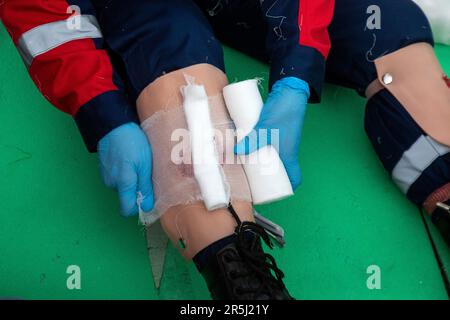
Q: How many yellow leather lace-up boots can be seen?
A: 0